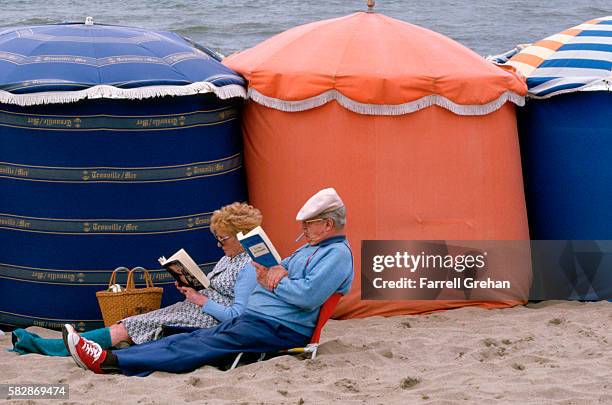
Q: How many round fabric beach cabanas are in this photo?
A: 3